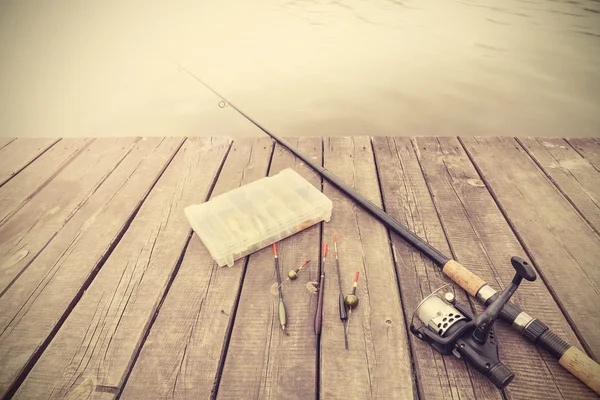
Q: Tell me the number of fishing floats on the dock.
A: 5